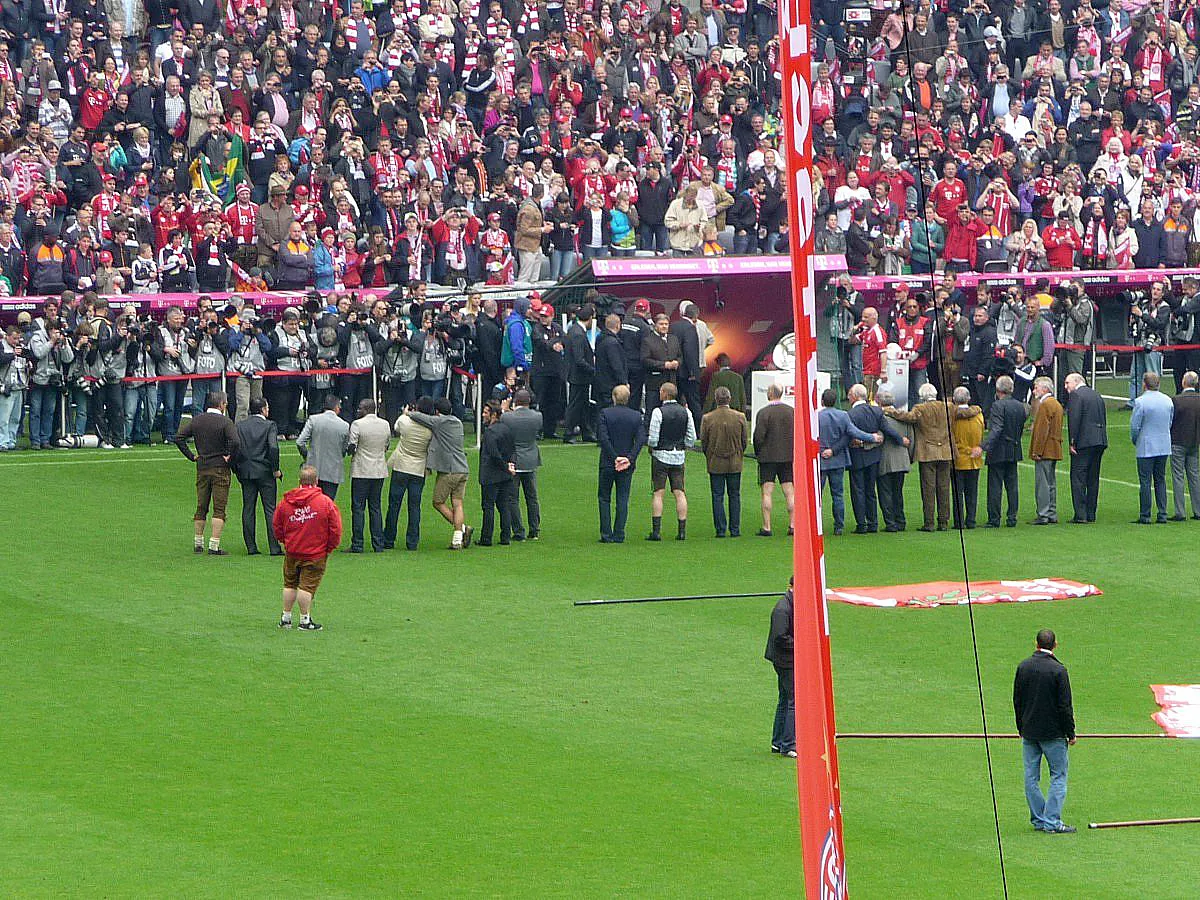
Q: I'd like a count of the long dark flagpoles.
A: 3